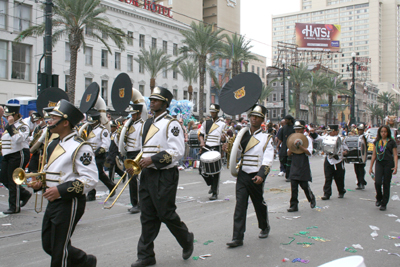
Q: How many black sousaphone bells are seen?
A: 4